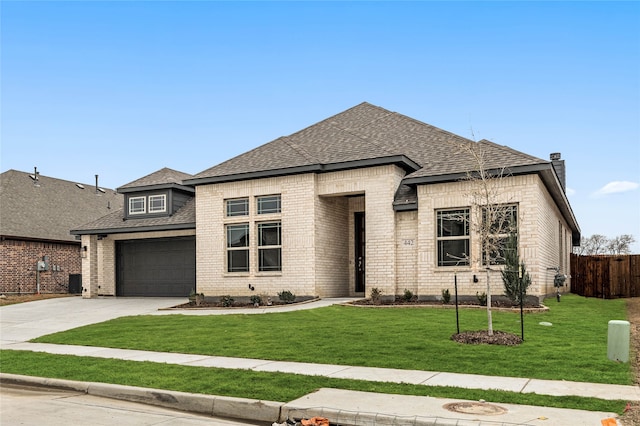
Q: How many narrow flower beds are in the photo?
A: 2